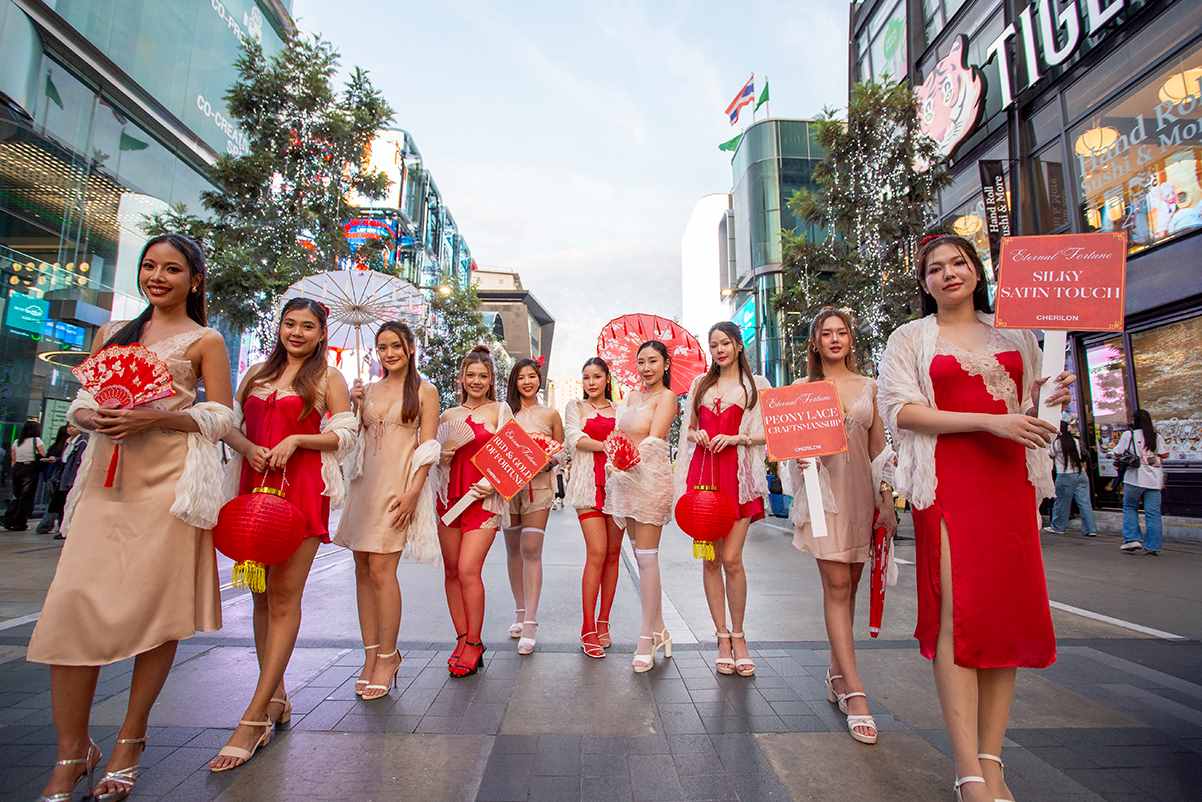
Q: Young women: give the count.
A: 10